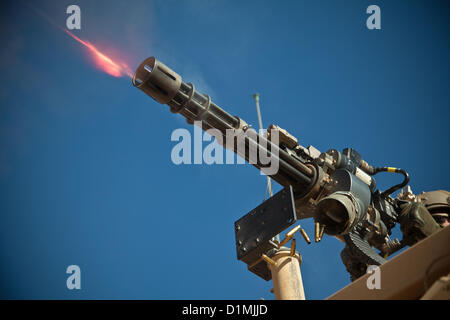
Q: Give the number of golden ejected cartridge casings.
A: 7